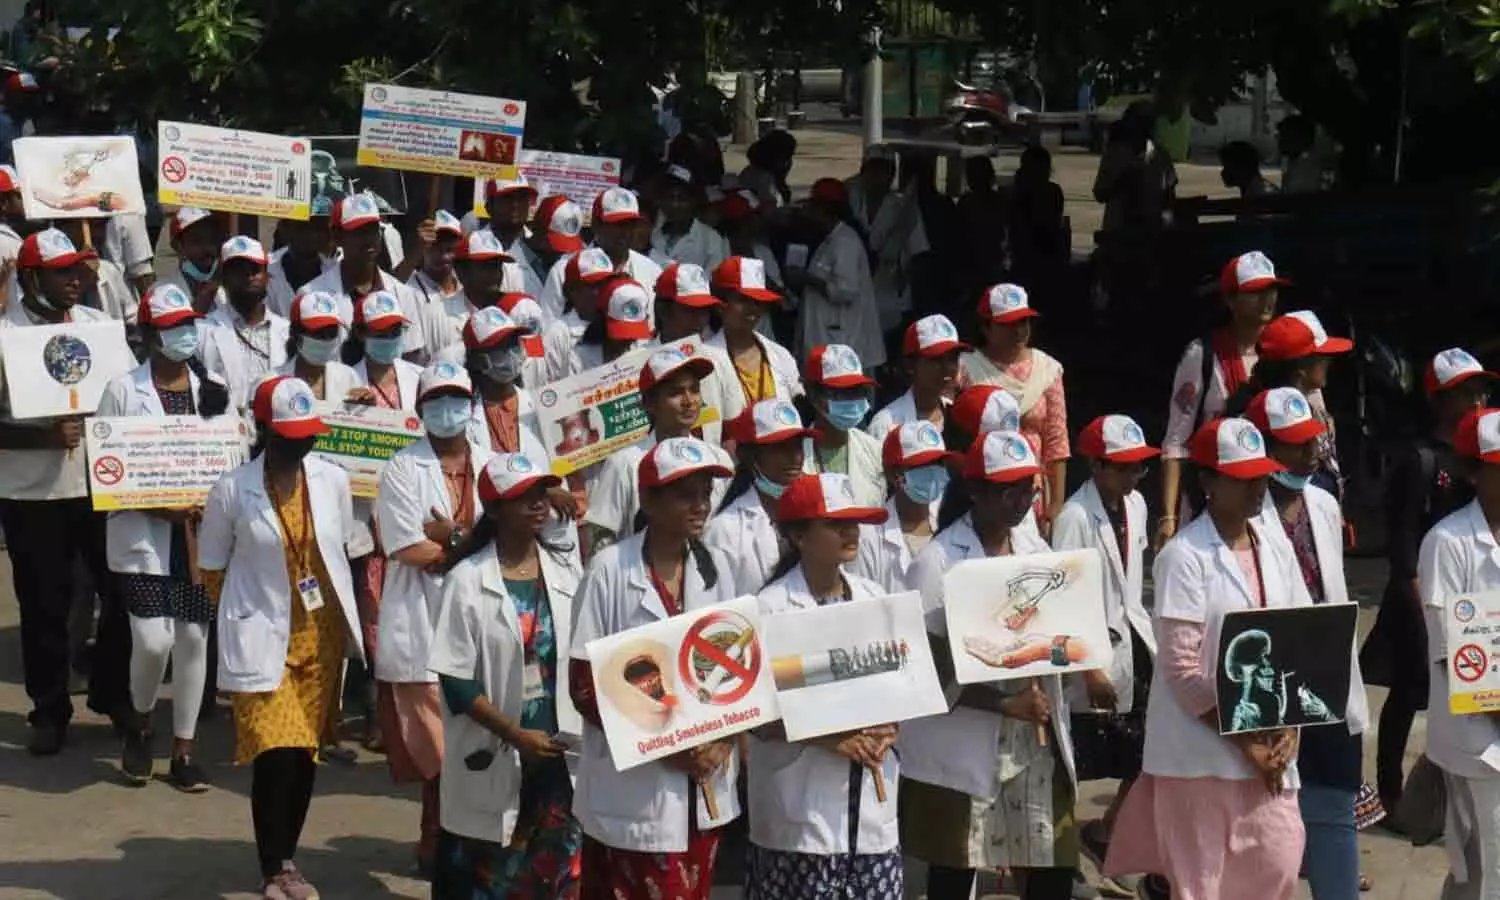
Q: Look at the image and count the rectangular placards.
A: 14